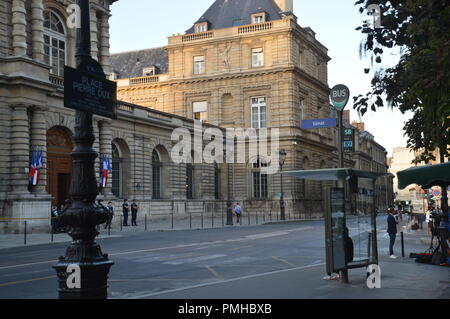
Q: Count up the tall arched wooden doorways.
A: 1